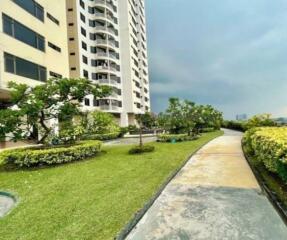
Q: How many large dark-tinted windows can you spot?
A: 3